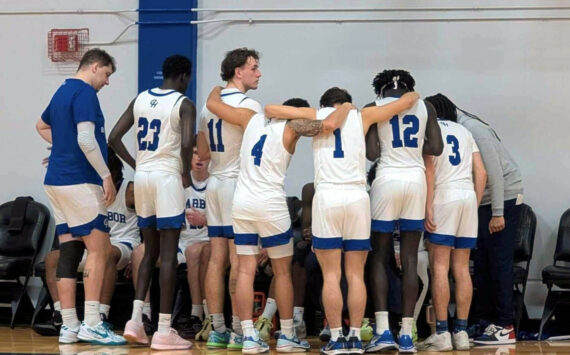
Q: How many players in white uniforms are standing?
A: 6